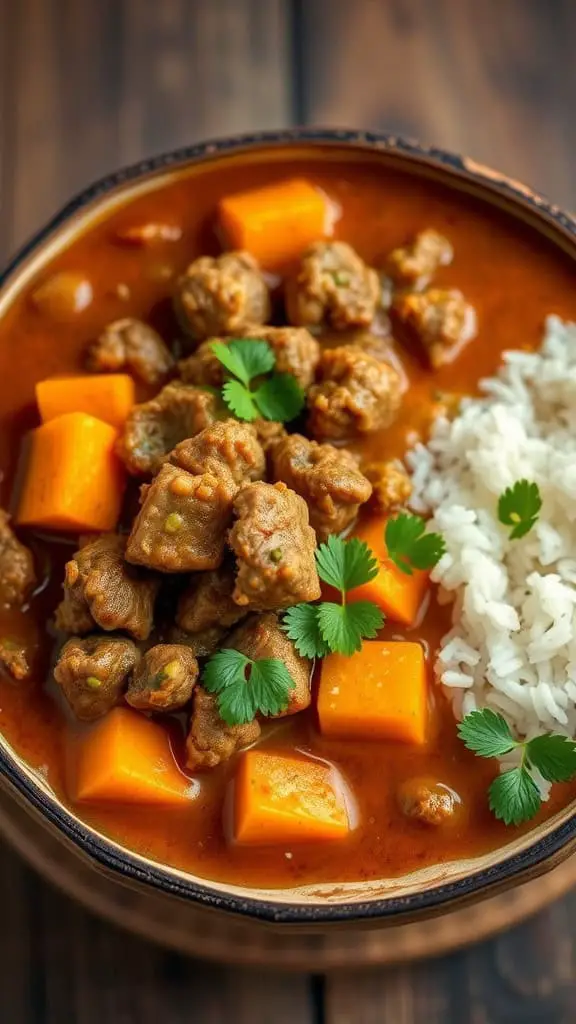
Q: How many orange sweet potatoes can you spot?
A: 7